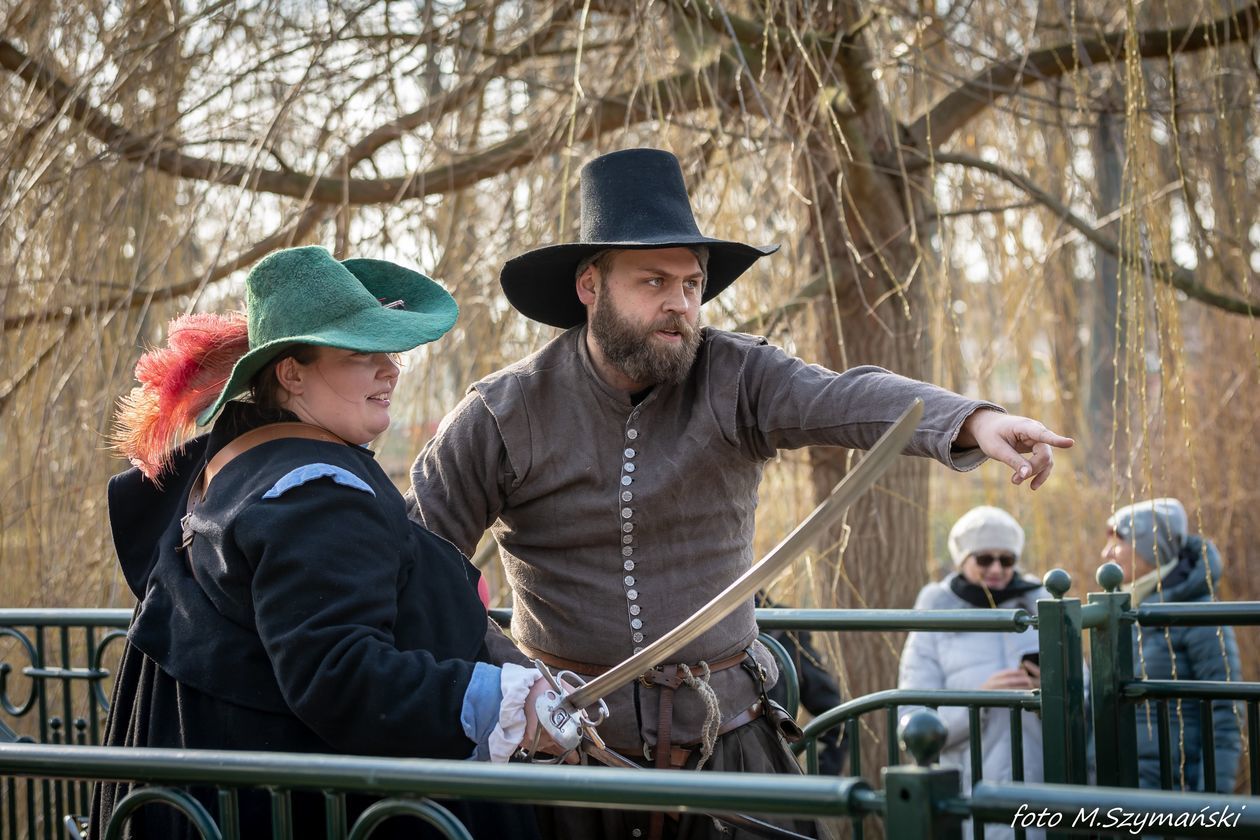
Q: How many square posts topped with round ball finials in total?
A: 3